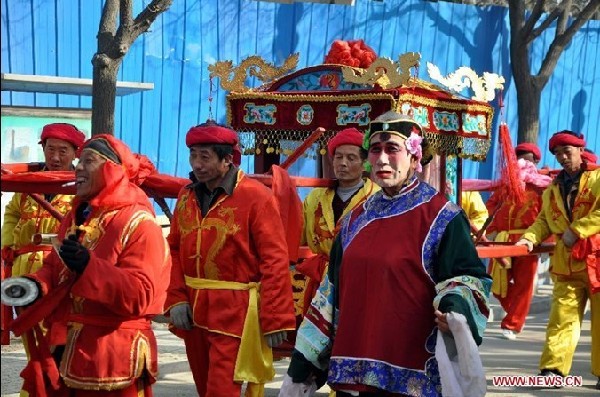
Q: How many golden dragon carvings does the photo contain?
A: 3